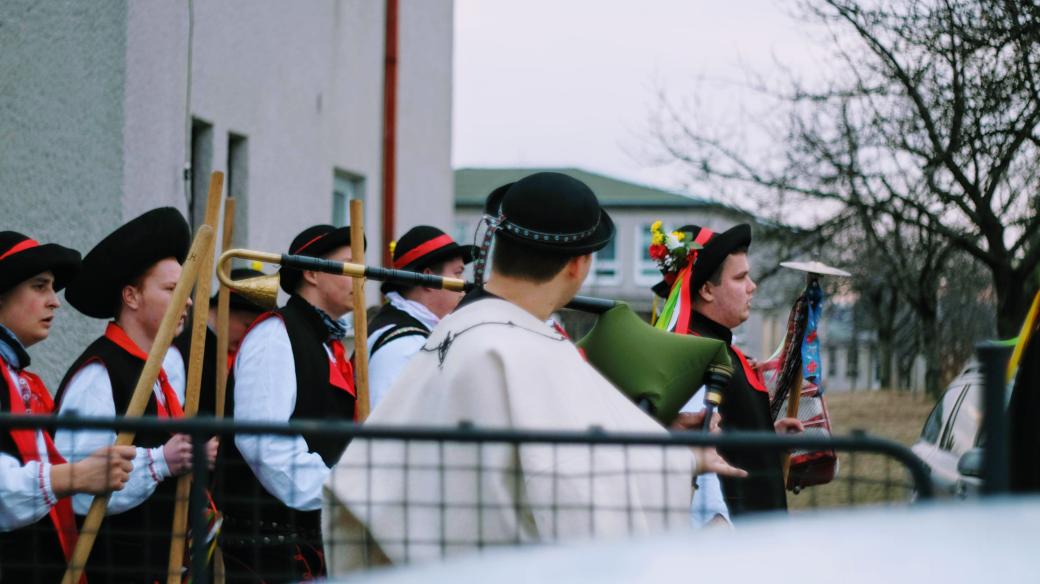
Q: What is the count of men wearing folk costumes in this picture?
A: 7